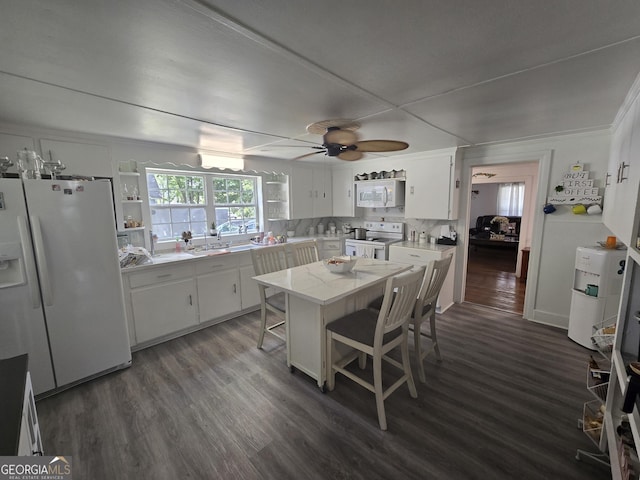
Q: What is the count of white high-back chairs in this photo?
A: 4